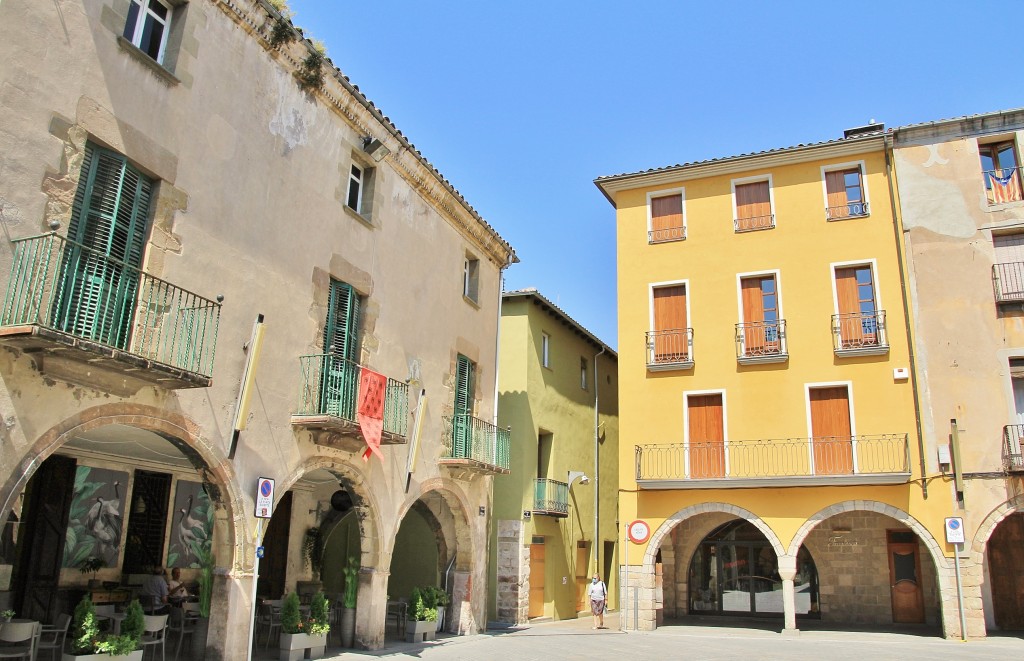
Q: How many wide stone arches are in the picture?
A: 6